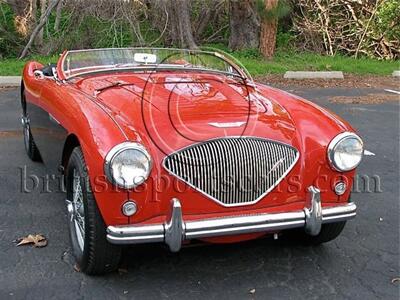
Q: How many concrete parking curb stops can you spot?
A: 3